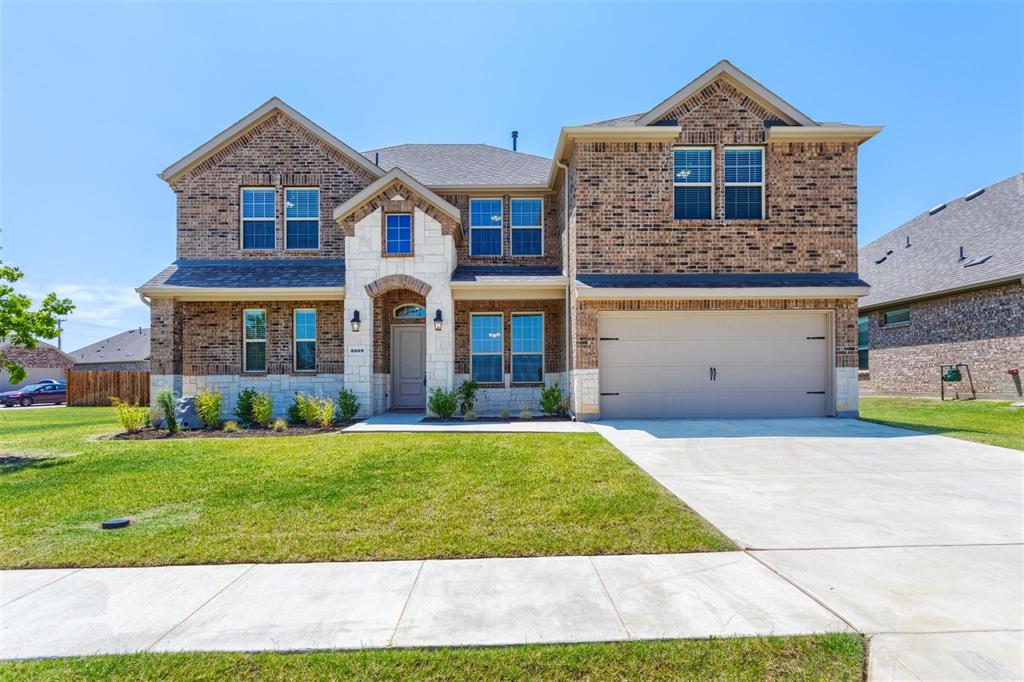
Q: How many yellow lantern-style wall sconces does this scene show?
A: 0